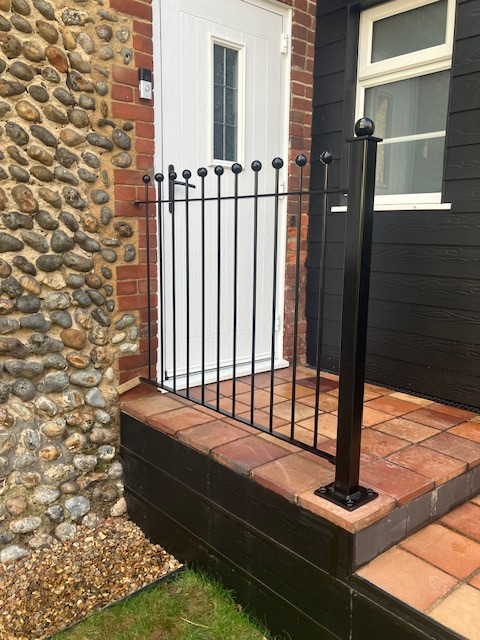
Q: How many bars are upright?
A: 11